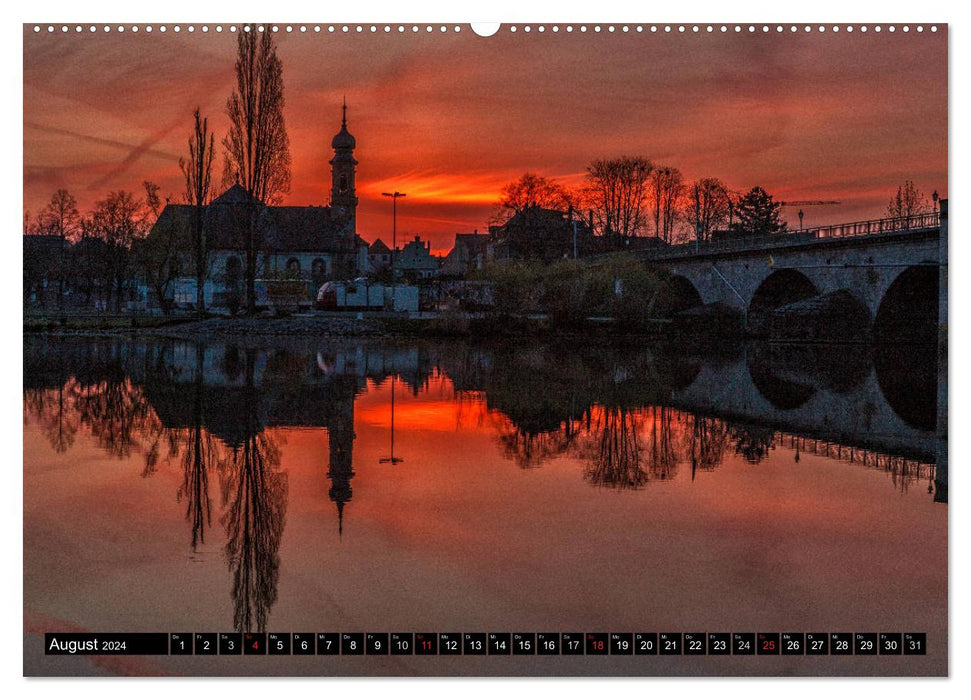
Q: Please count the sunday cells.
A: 4